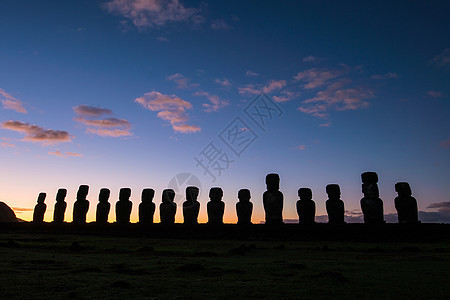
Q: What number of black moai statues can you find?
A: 15